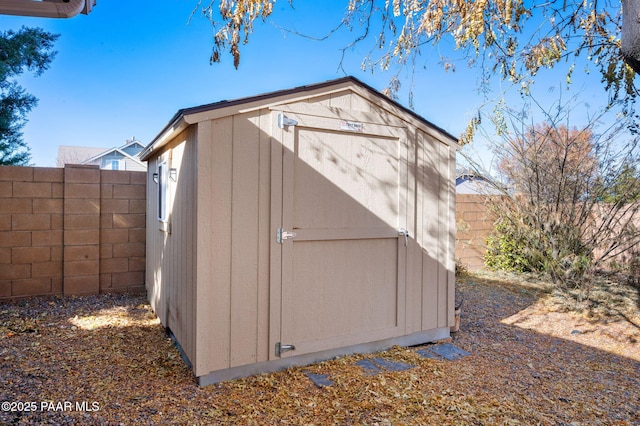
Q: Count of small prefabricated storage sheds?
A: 1